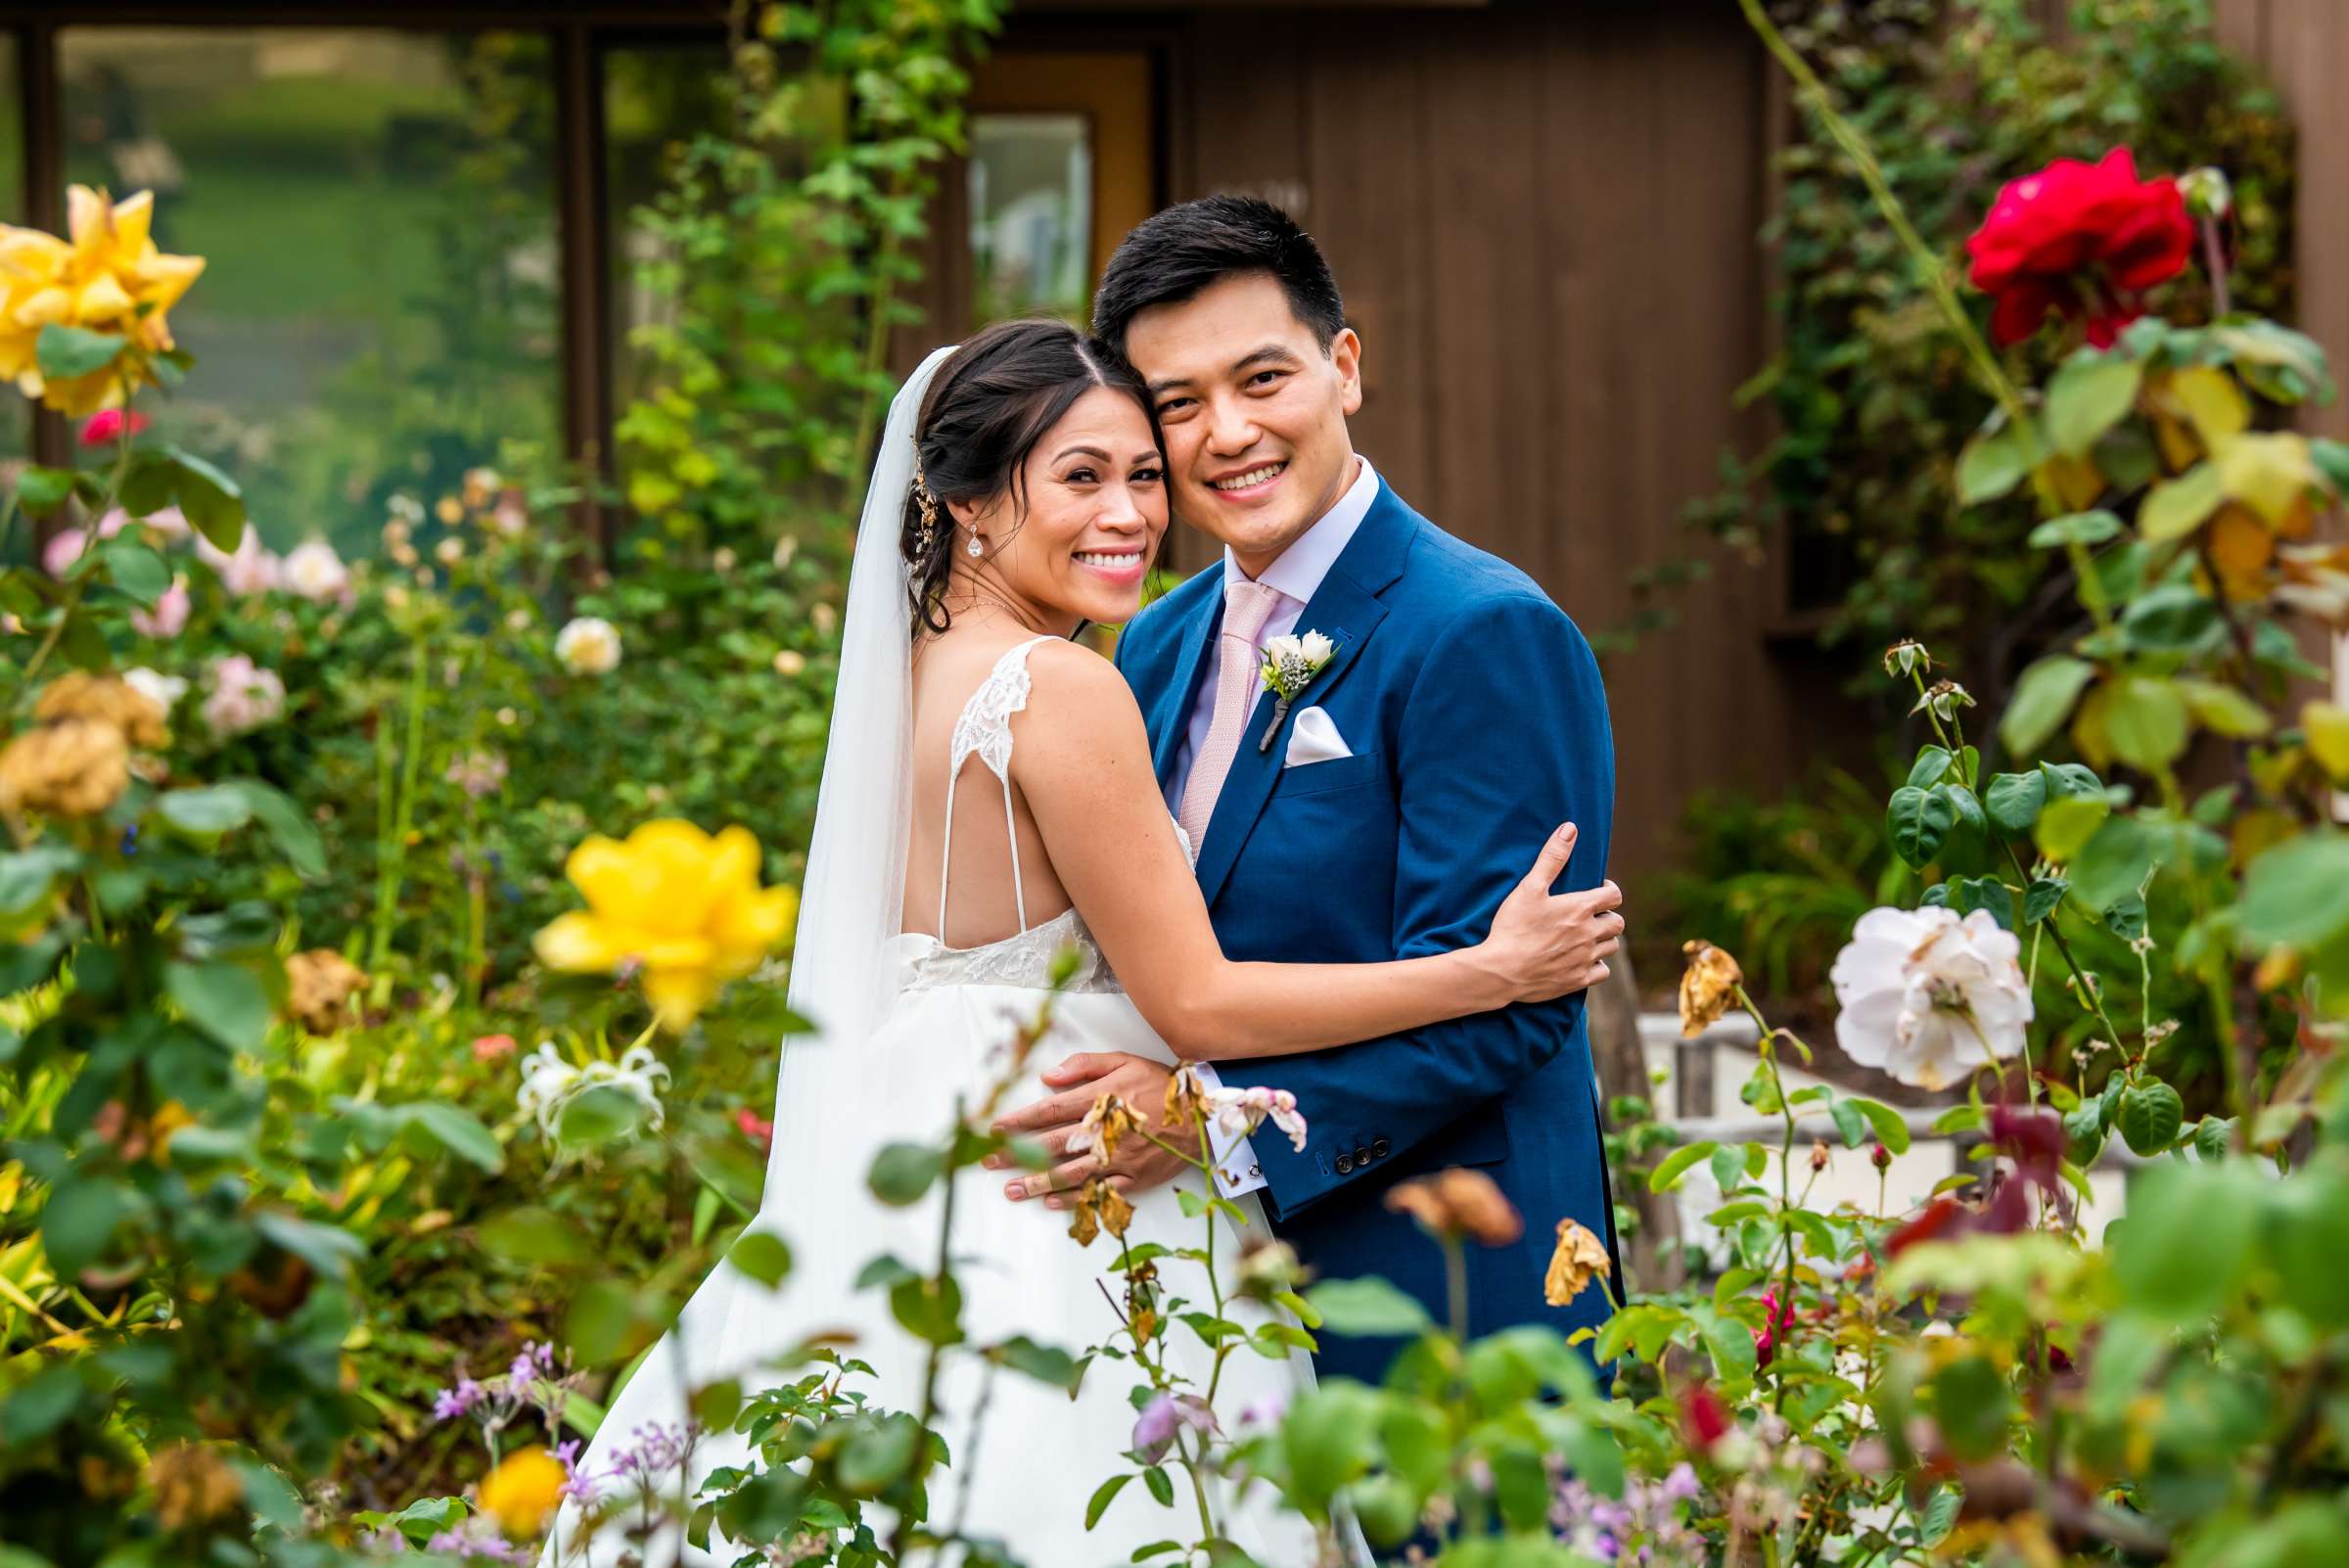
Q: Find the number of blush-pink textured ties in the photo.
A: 1